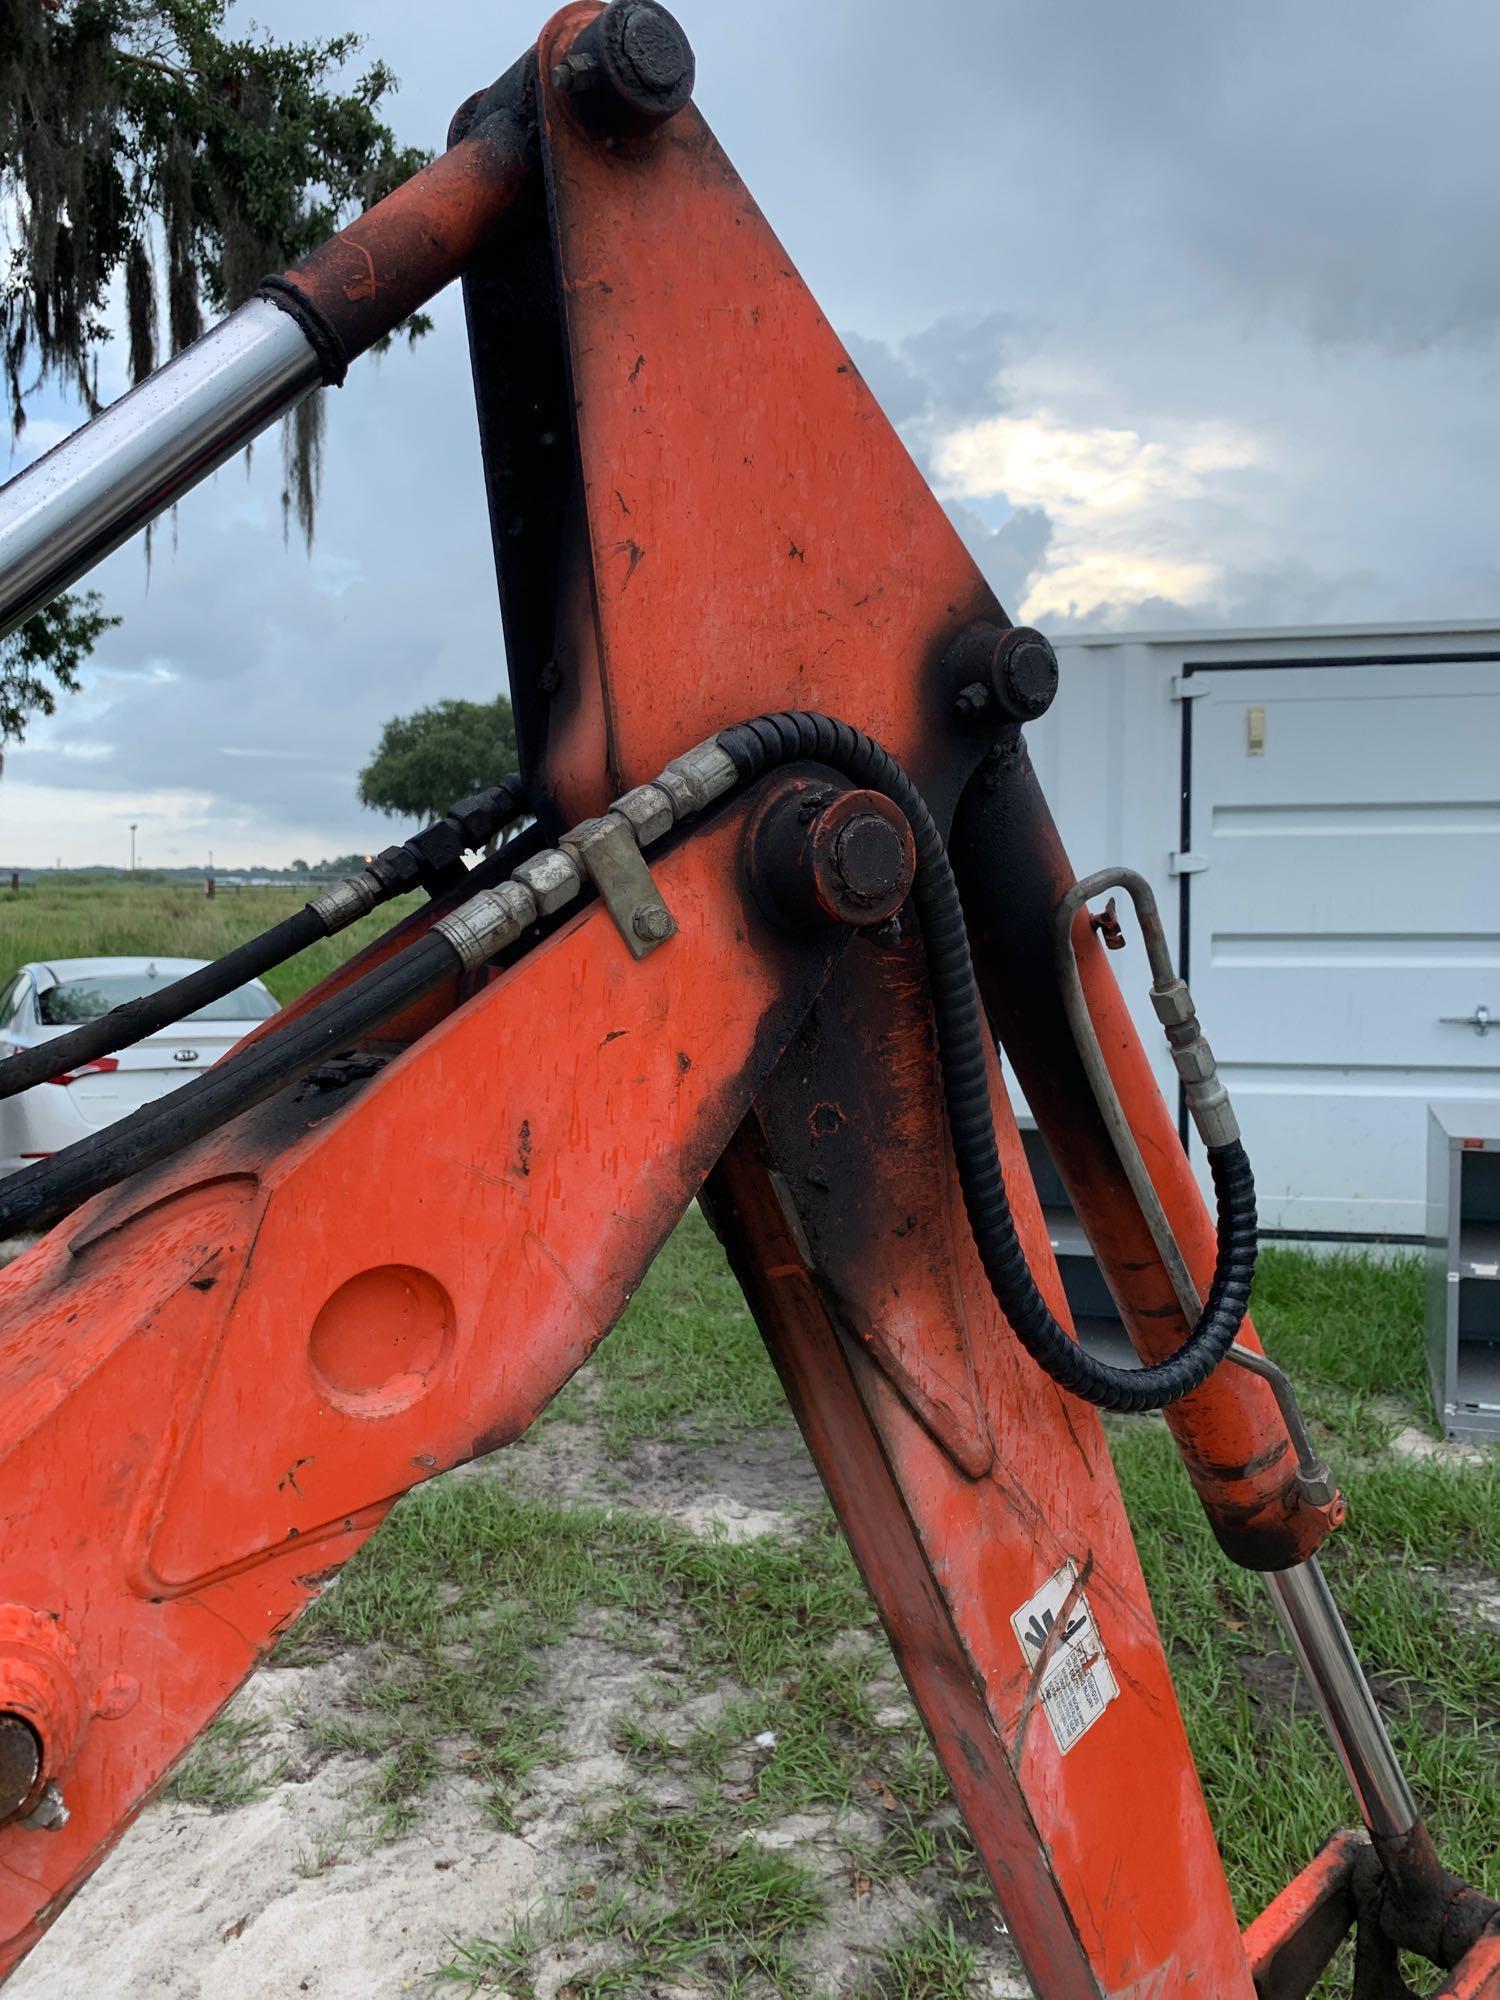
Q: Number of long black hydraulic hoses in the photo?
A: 3